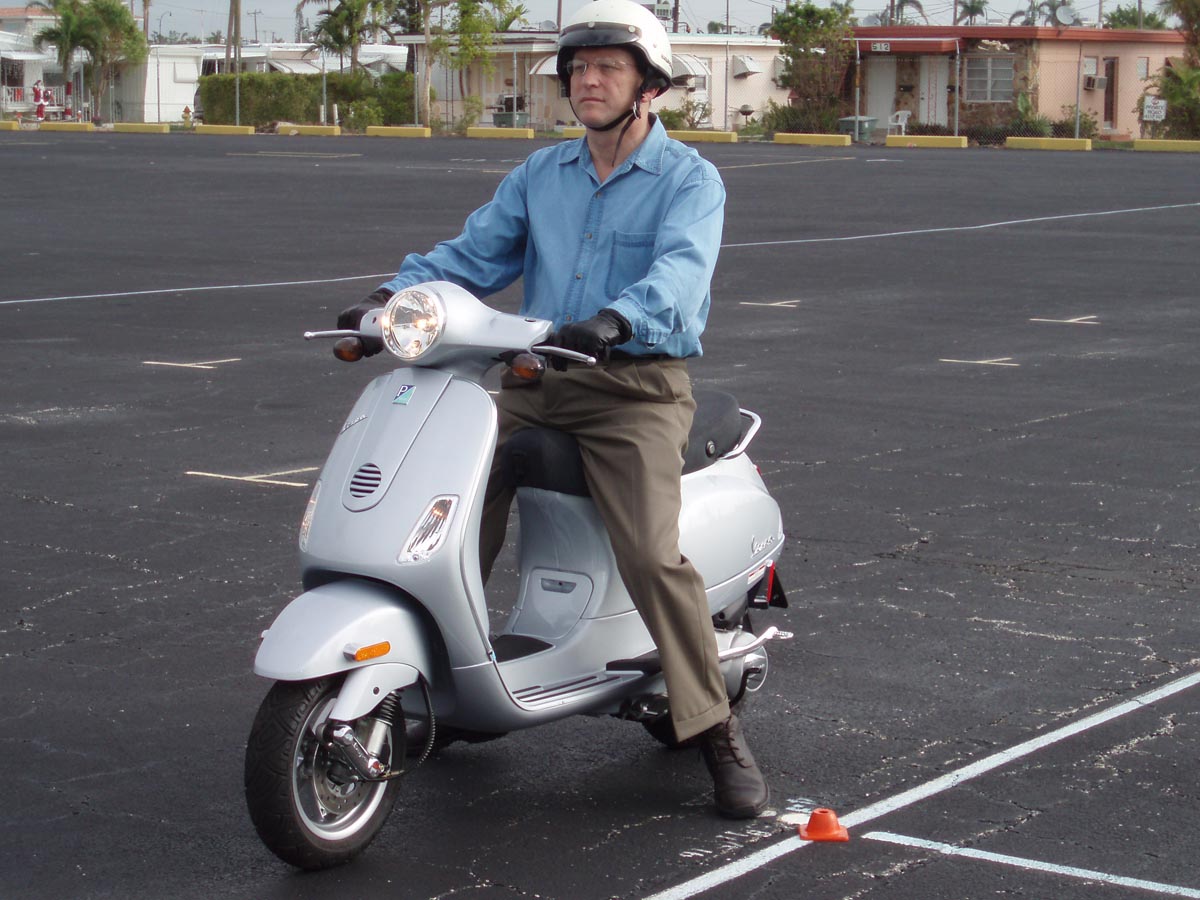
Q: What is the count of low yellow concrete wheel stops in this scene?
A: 13